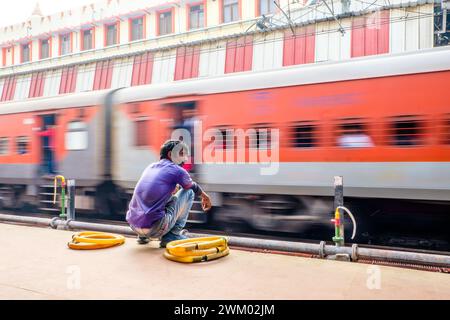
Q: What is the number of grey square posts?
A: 2